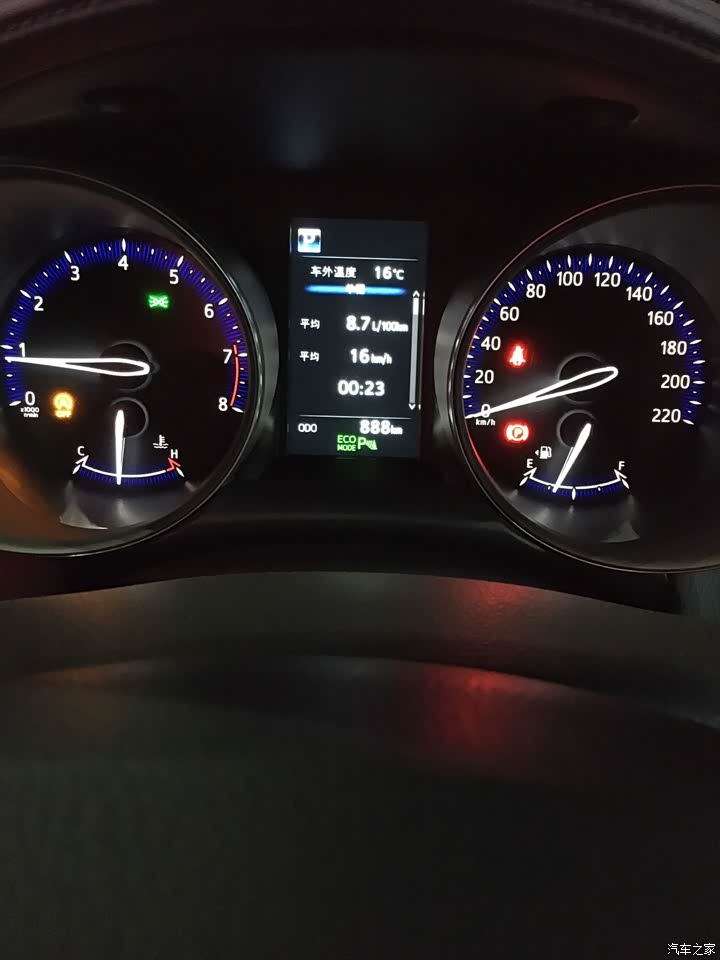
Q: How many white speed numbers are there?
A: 12